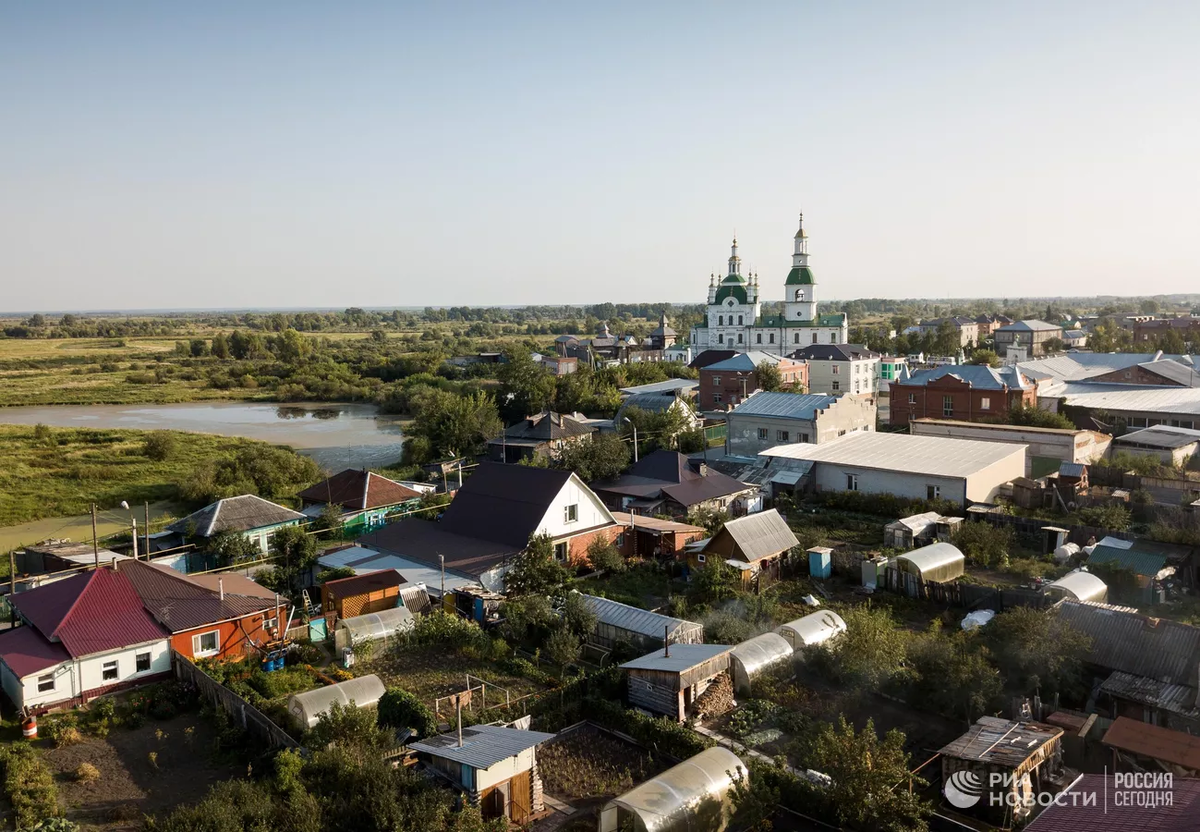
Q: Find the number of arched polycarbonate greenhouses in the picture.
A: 7